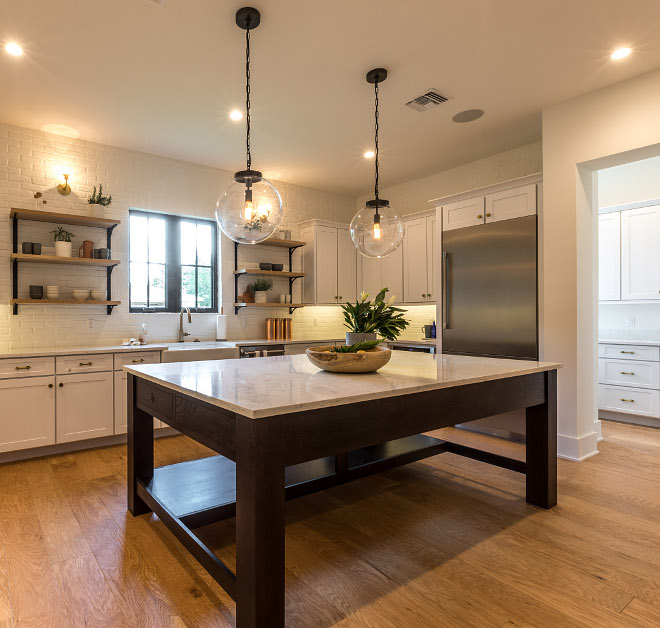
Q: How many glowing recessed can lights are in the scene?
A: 4